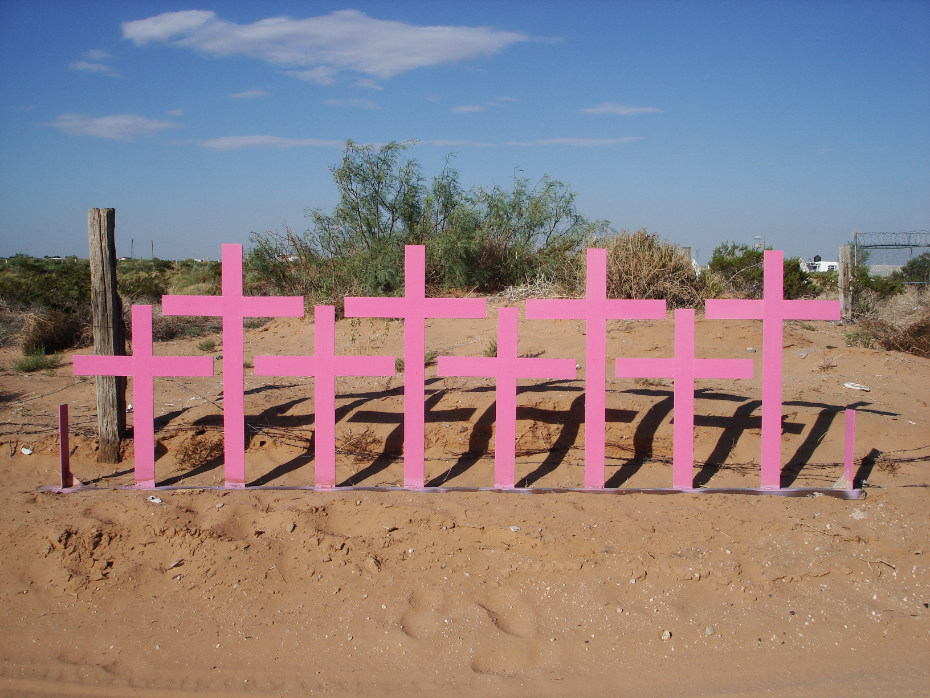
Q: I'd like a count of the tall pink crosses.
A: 4